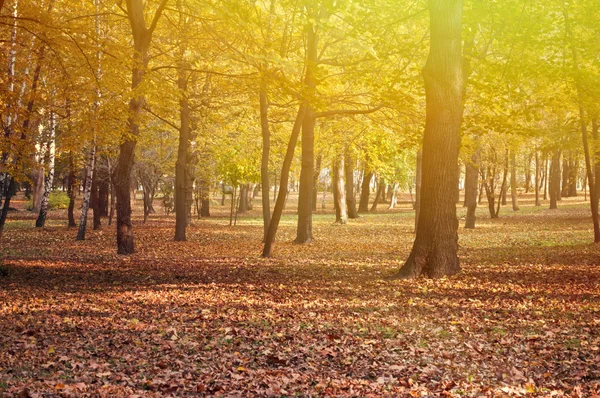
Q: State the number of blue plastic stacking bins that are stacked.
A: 0